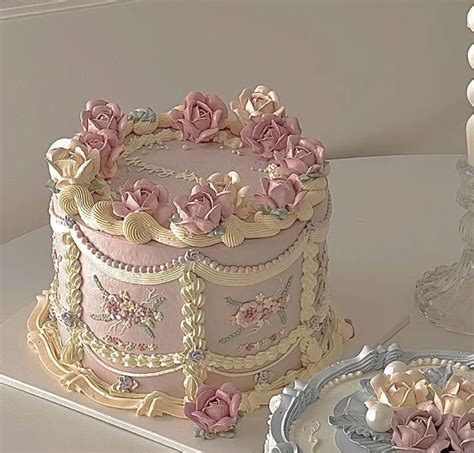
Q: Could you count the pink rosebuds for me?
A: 11